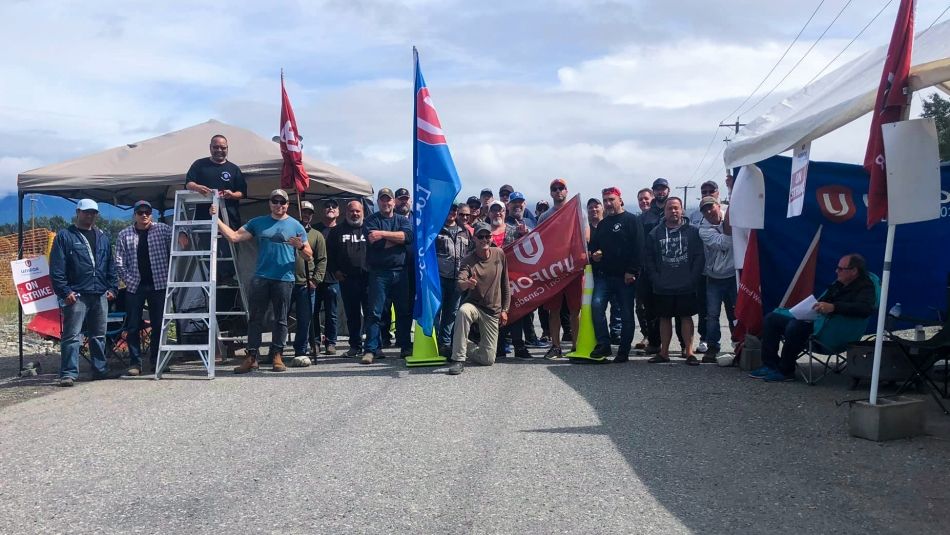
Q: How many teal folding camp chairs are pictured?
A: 1